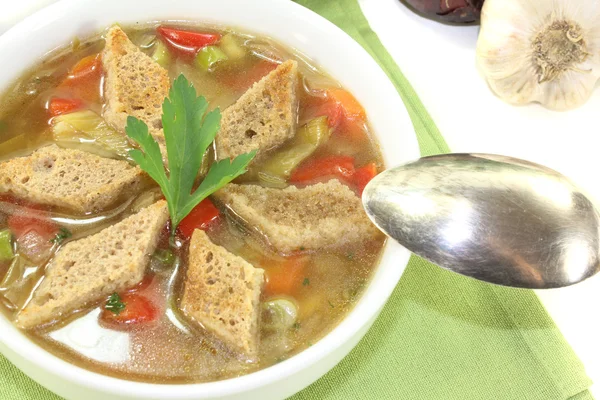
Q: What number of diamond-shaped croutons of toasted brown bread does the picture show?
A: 6